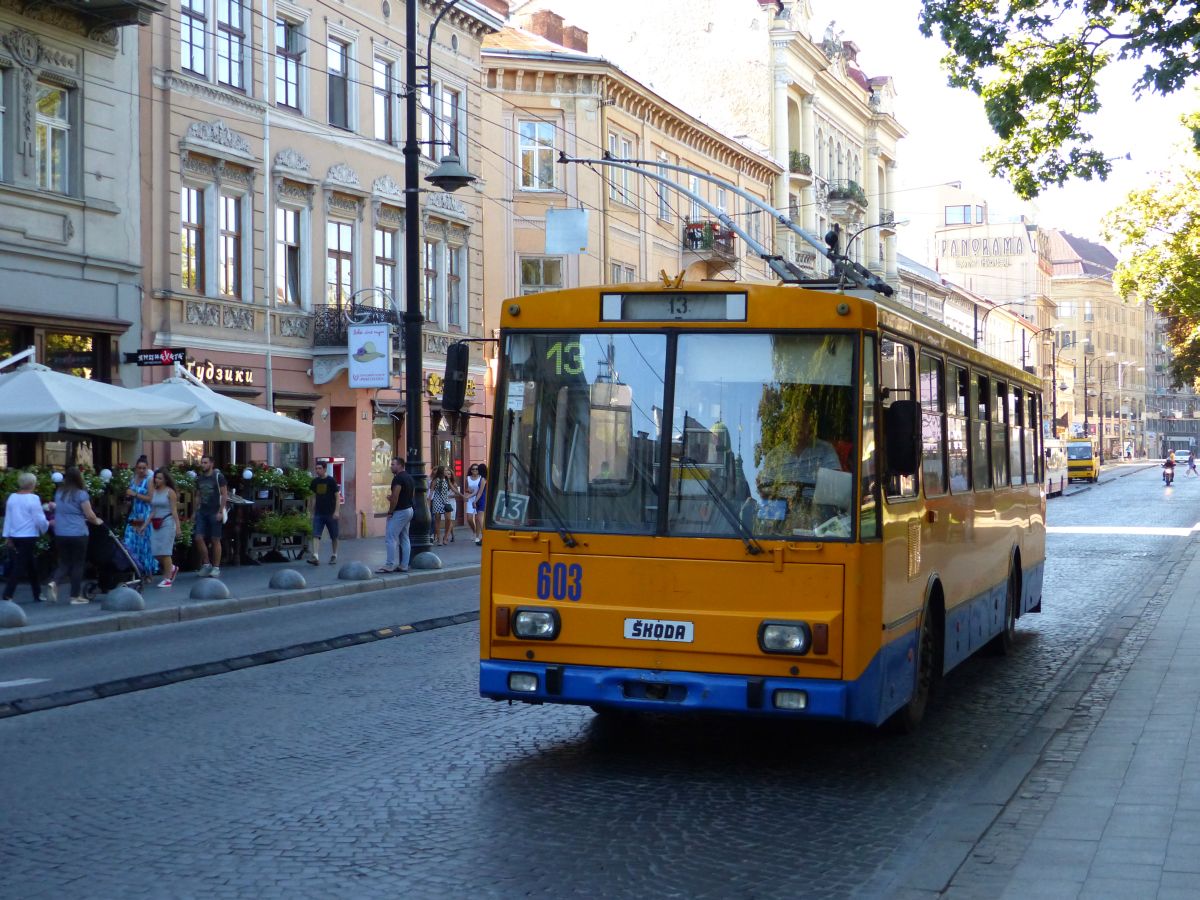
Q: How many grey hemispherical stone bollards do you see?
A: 6